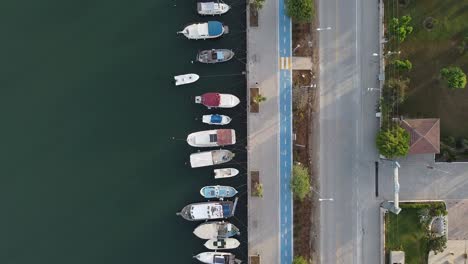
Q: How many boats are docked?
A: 14